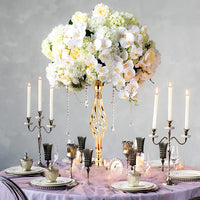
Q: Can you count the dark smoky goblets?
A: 6